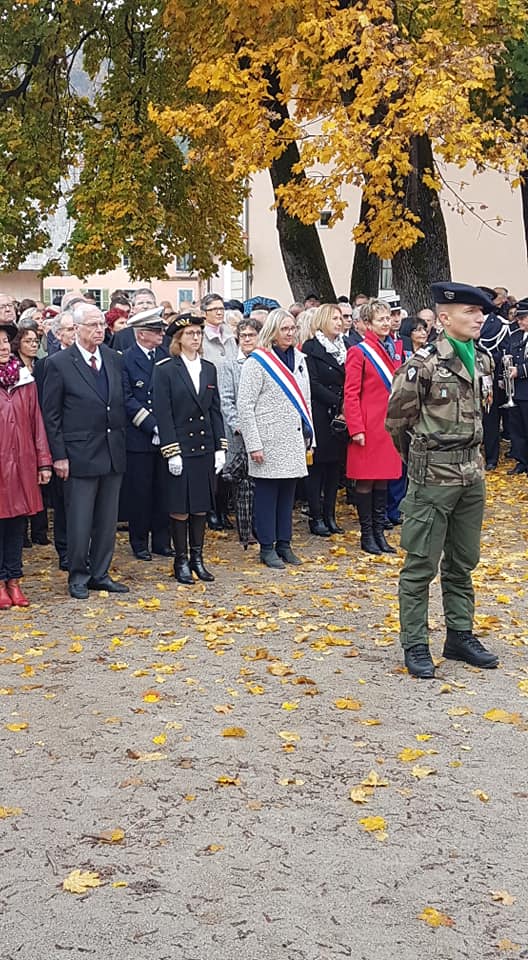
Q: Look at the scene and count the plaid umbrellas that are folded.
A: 1